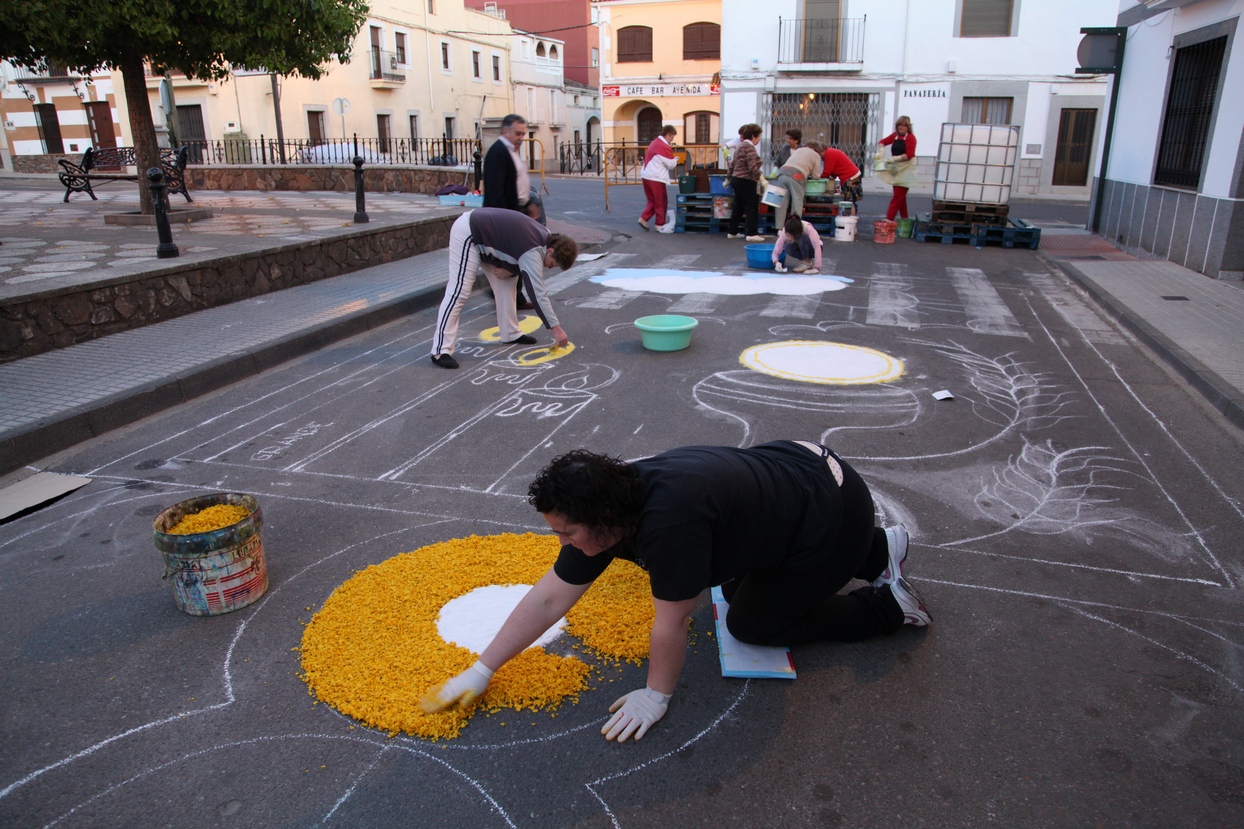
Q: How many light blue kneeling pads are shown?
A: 1